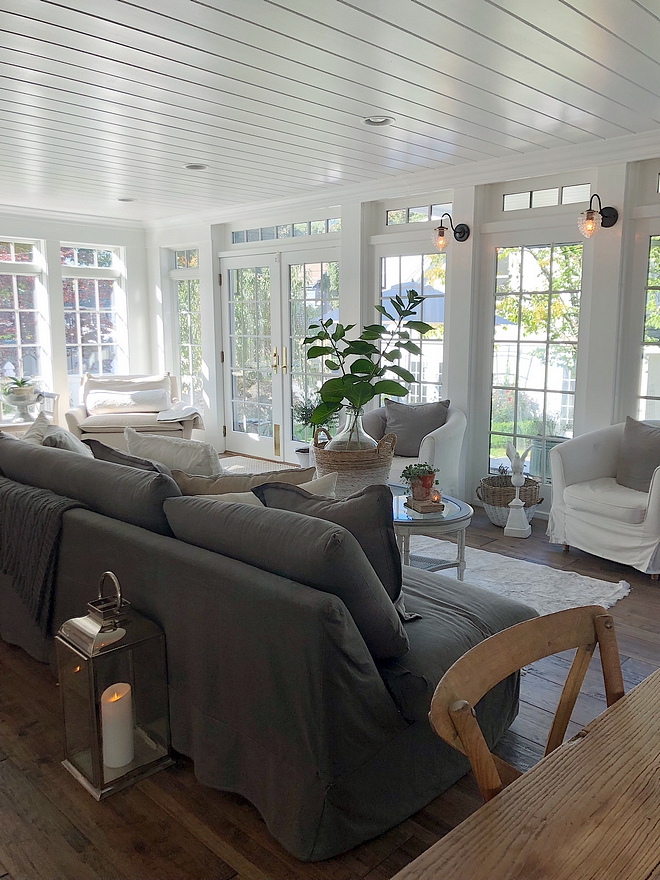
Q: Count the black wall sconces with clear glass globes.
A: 2